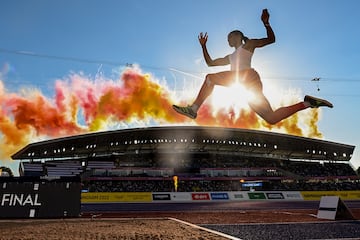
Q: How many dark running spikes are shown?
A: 2